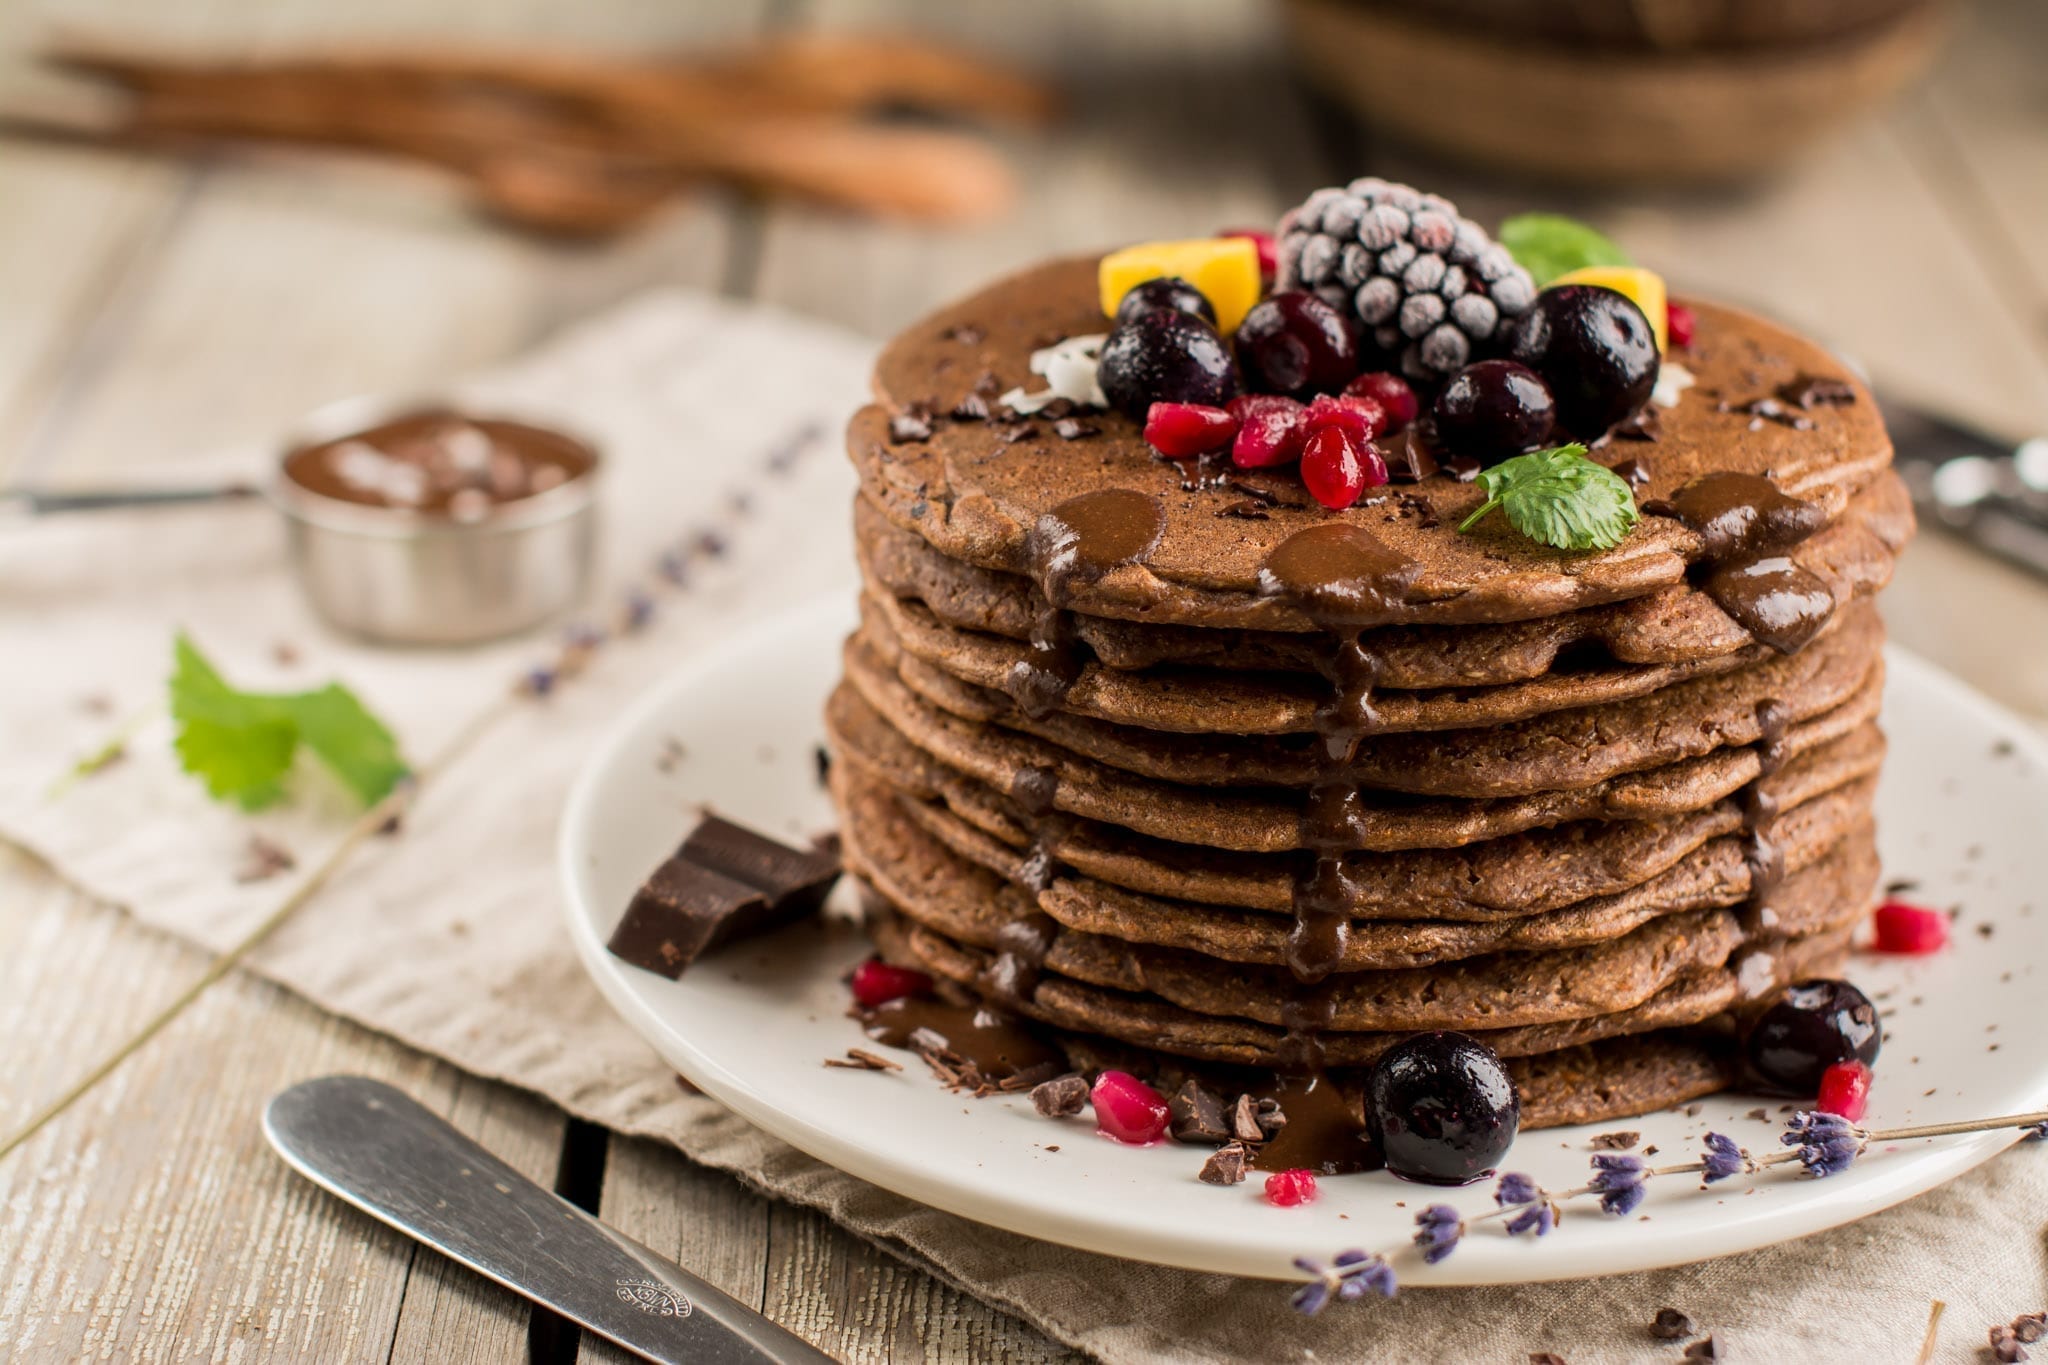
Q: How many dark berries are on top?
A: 5